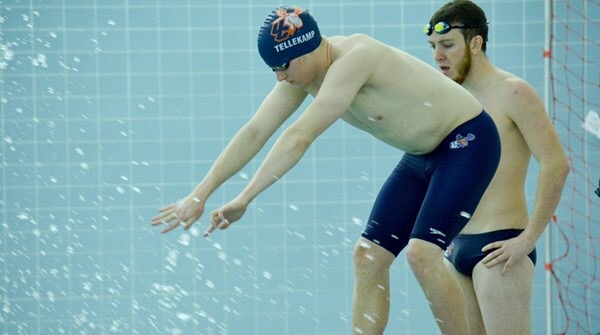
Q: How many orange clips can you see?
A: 3